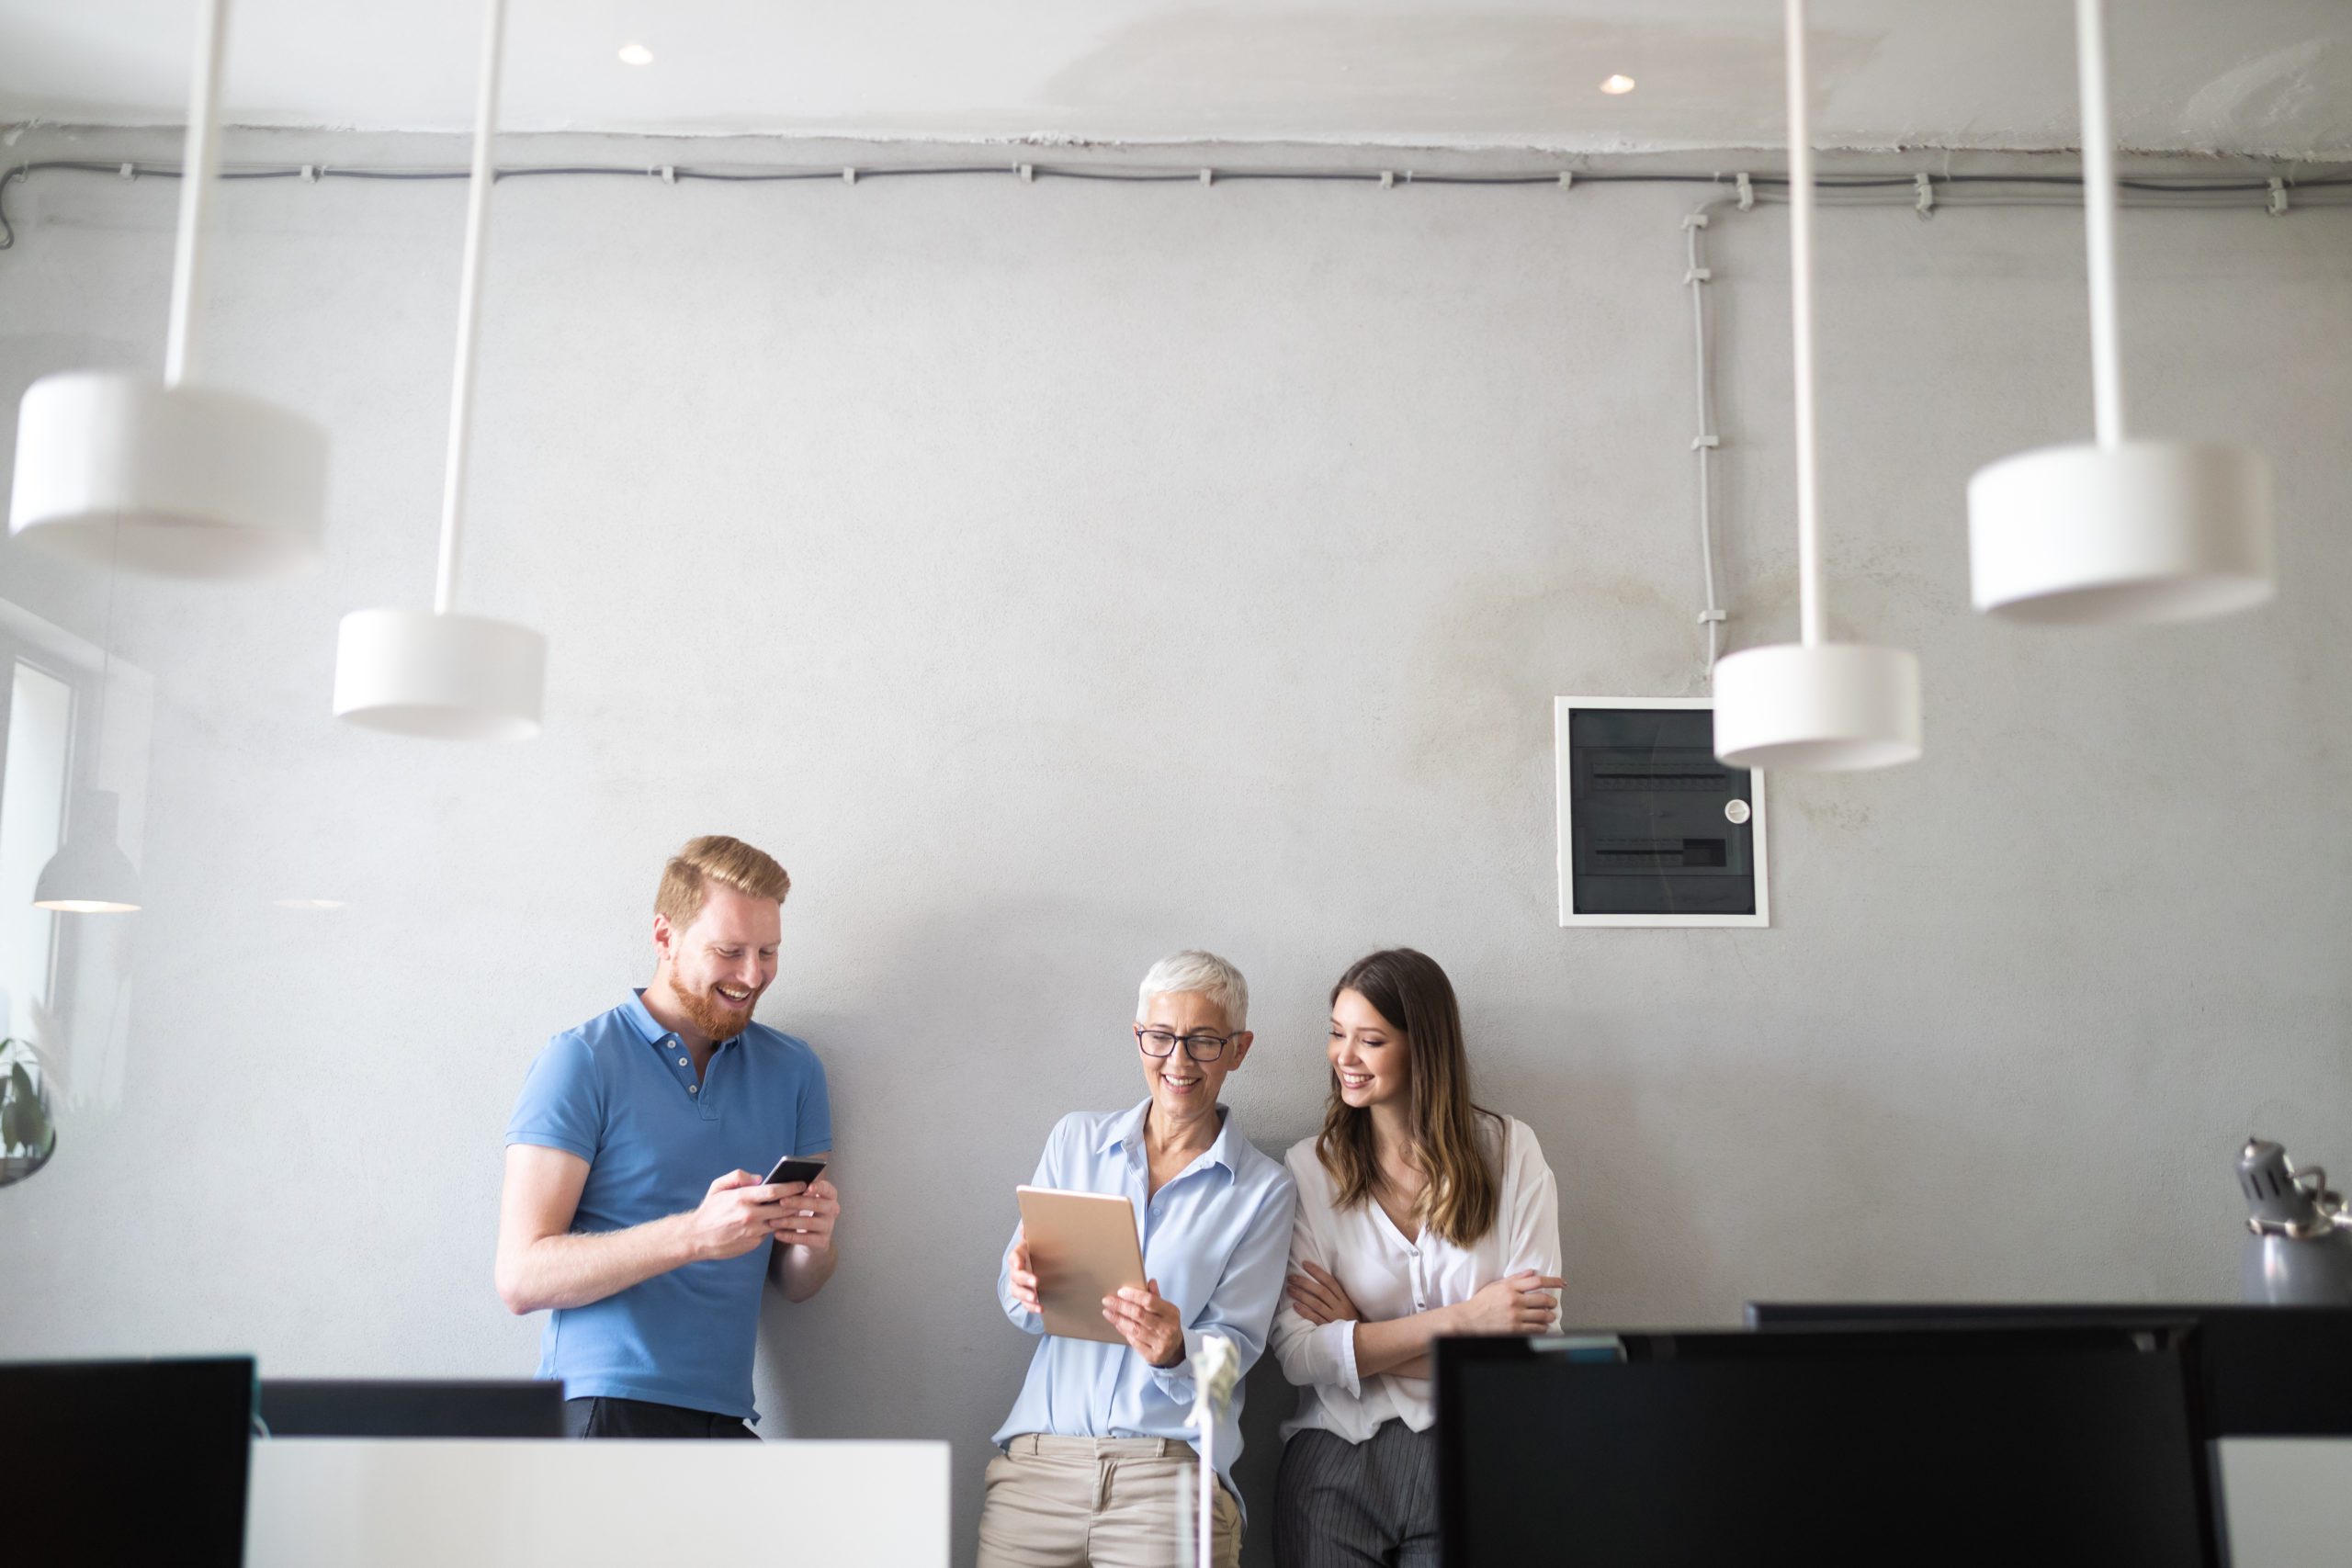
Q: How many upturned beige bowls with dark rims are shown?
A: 0